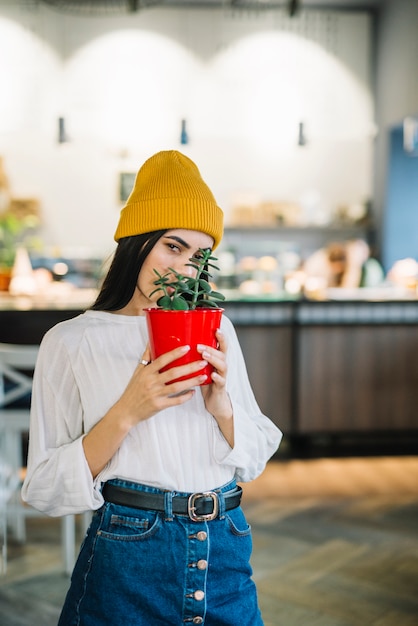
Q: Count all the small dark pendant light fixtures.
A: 3